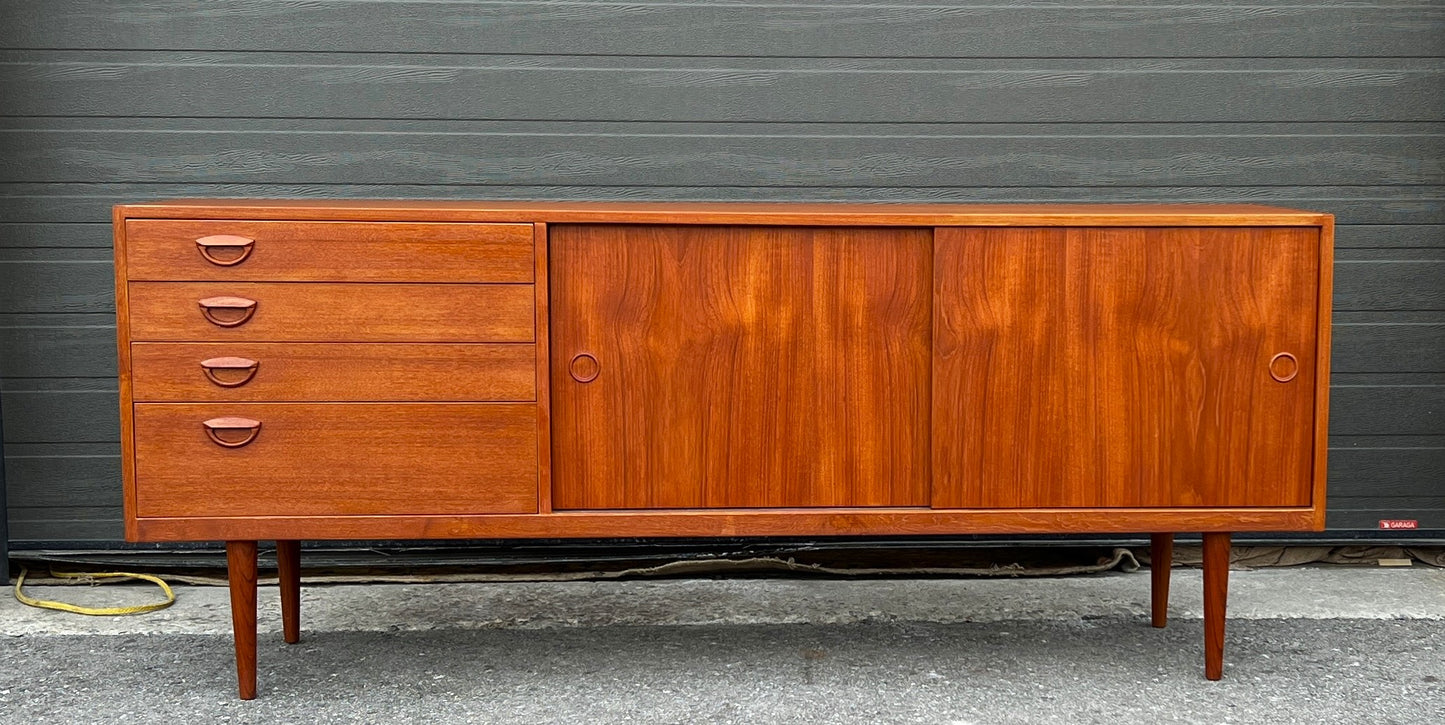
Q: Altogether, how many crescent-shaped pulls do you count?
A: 4